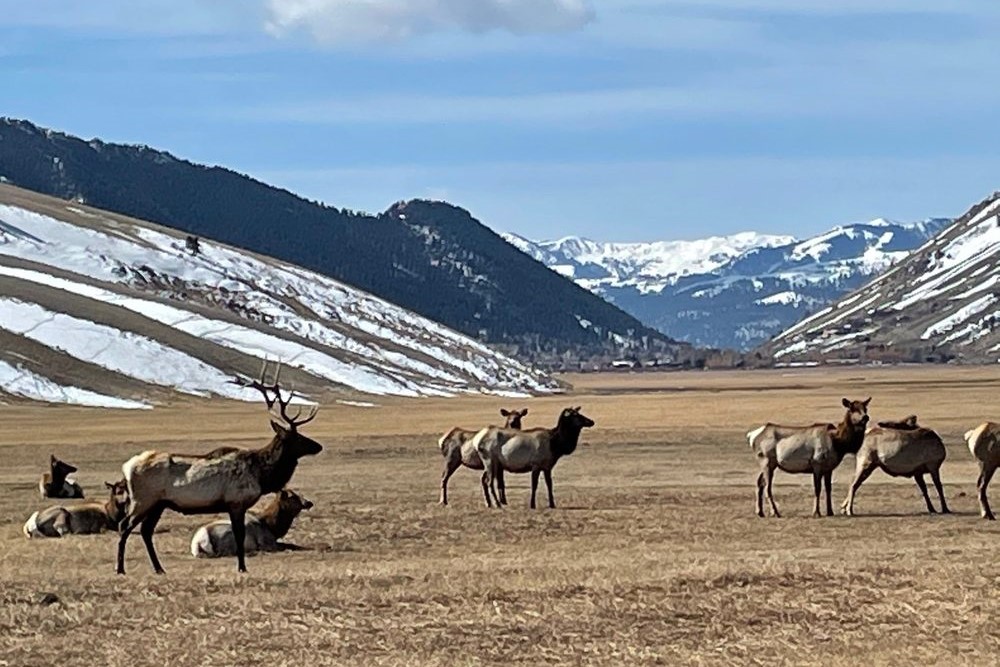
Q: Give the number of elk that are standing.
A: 6